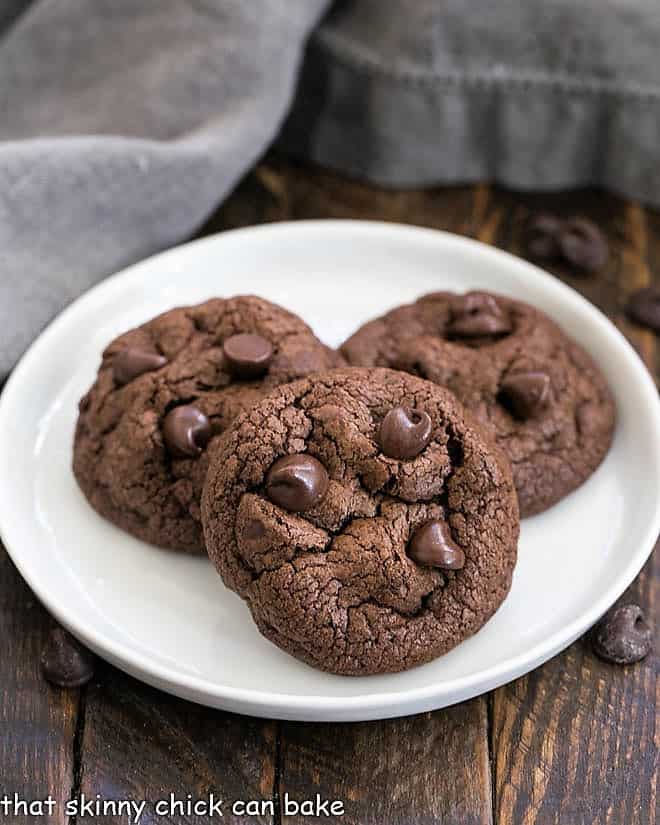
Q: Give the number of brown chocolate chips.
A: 13